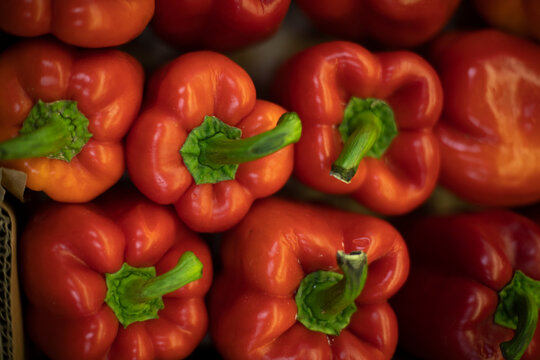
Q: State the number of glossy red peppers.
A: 11